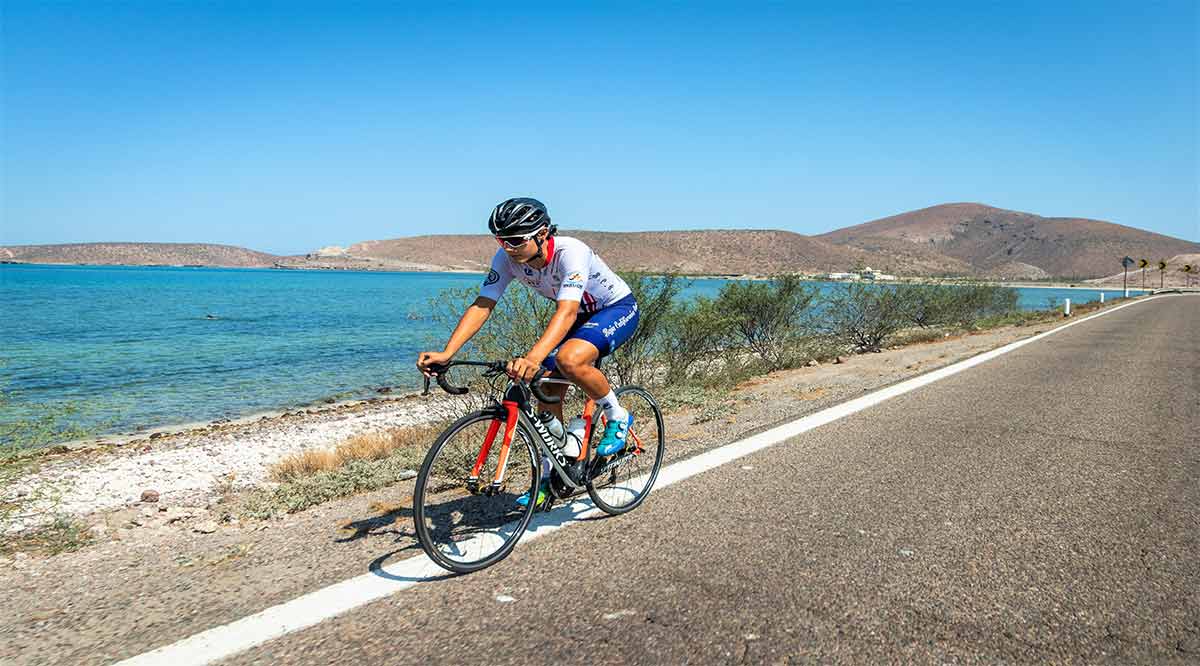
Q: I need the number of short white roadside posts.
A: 3